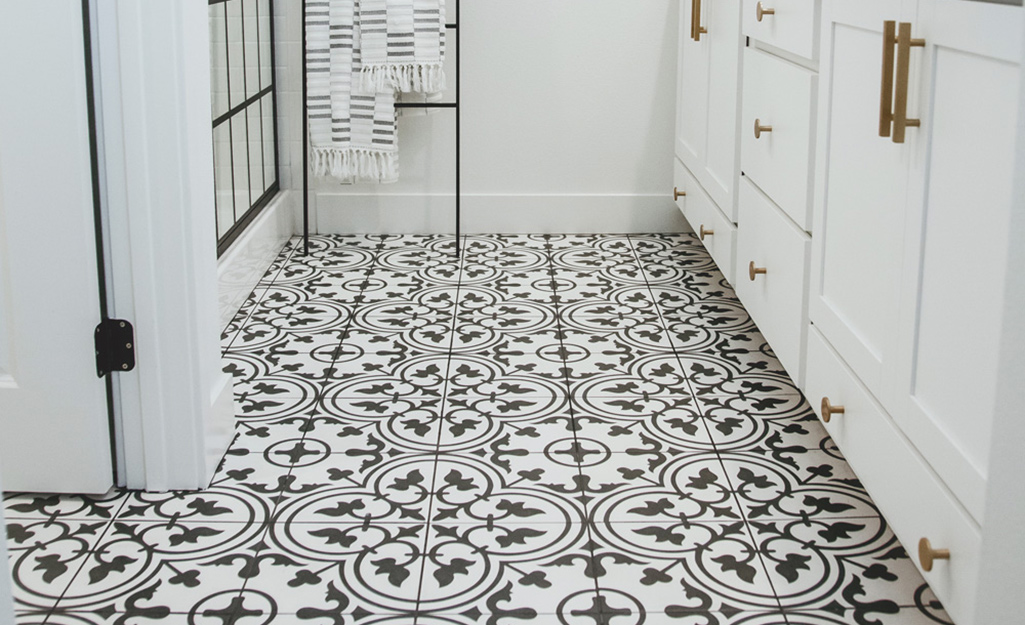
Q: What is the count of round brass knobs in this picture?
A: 7